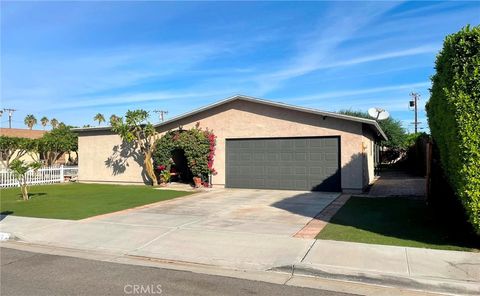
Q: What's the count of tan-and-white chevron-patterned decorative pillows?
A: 0